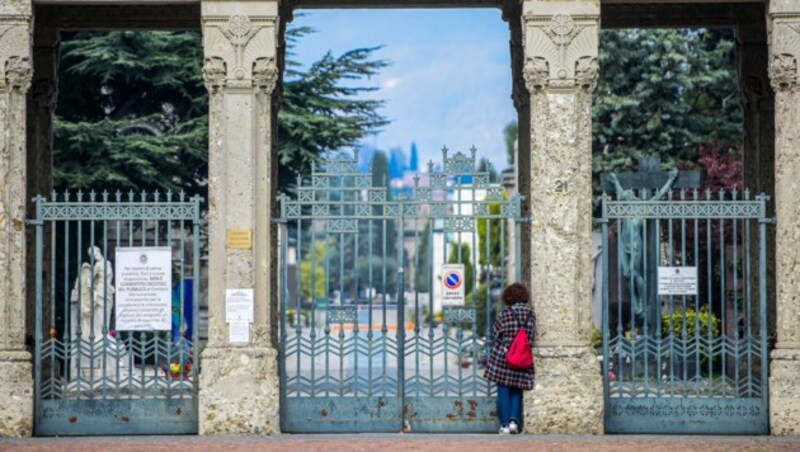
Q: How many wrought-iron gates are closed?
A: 3